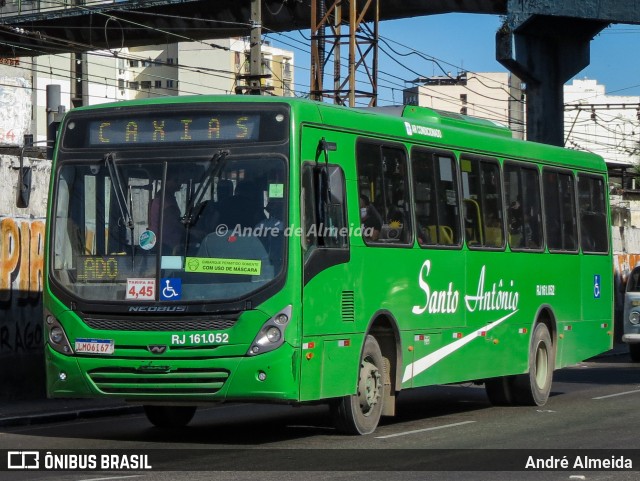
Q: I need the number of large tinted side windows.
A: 6